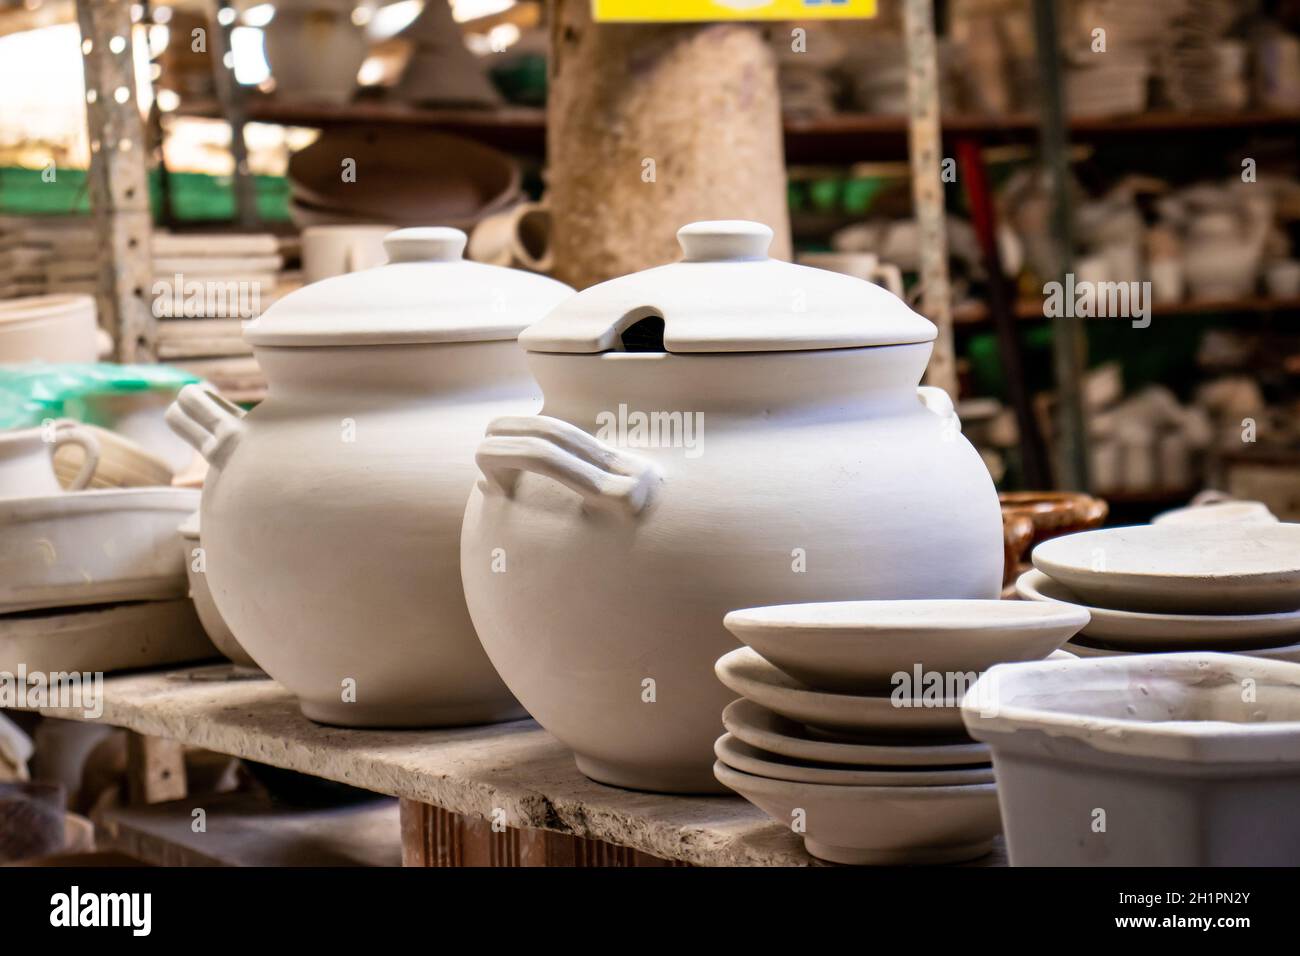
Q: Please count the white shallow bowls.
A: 8